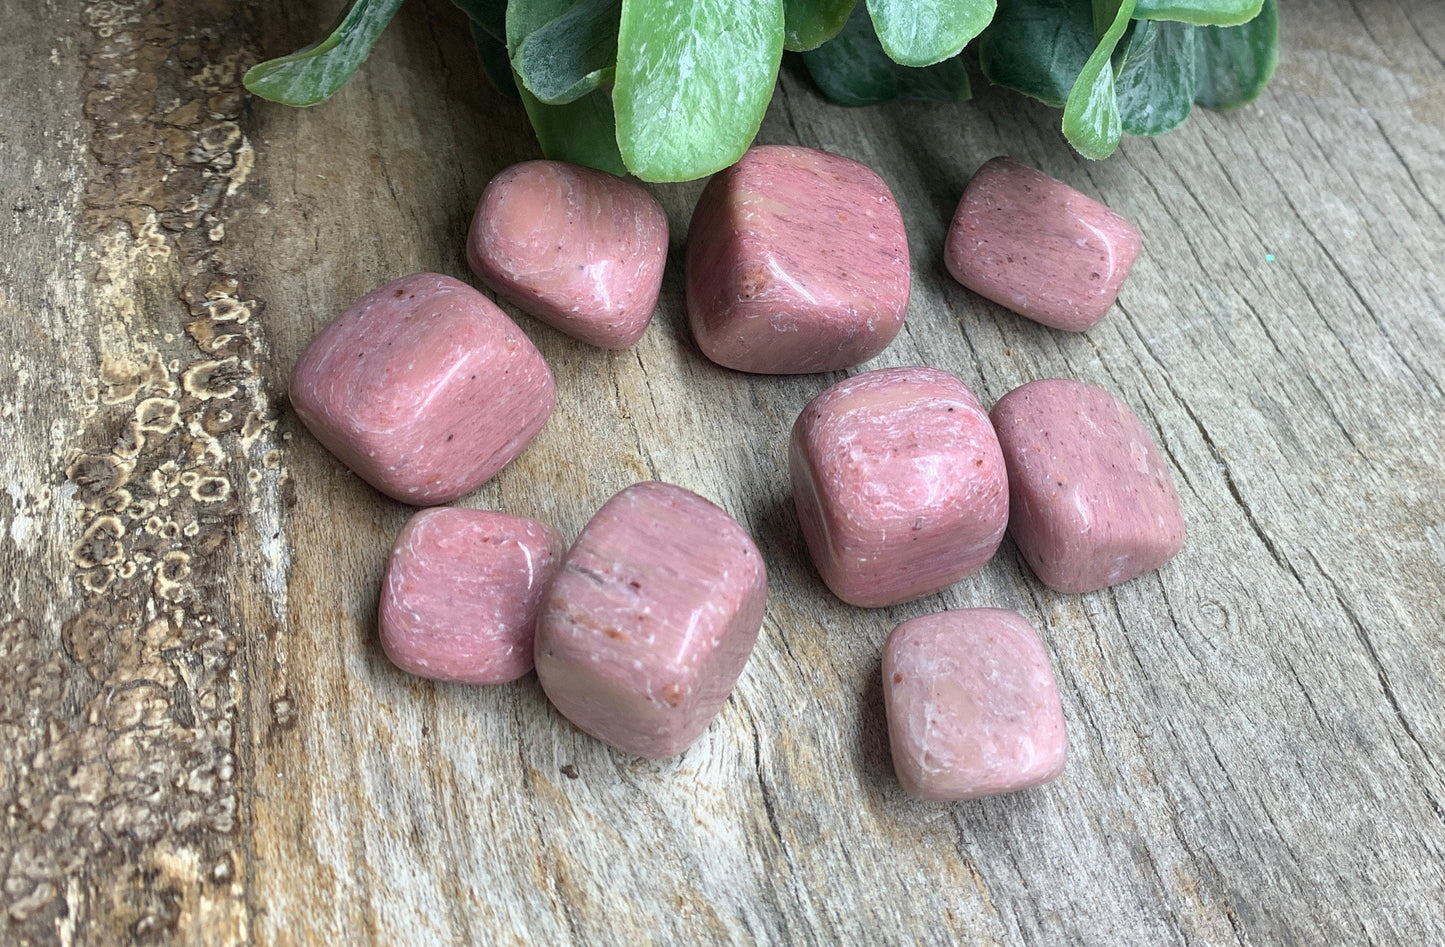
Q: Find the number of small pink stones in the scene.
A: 9